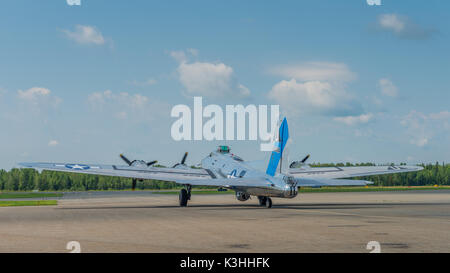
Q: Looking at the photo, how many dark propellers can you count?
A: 3